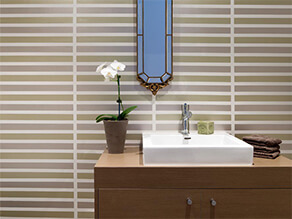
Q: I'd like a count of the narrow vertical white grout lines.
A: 3